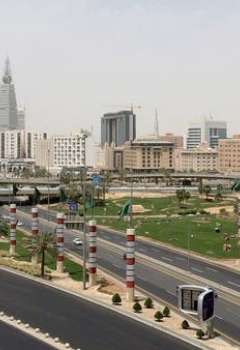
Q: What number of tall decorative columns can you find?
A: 5